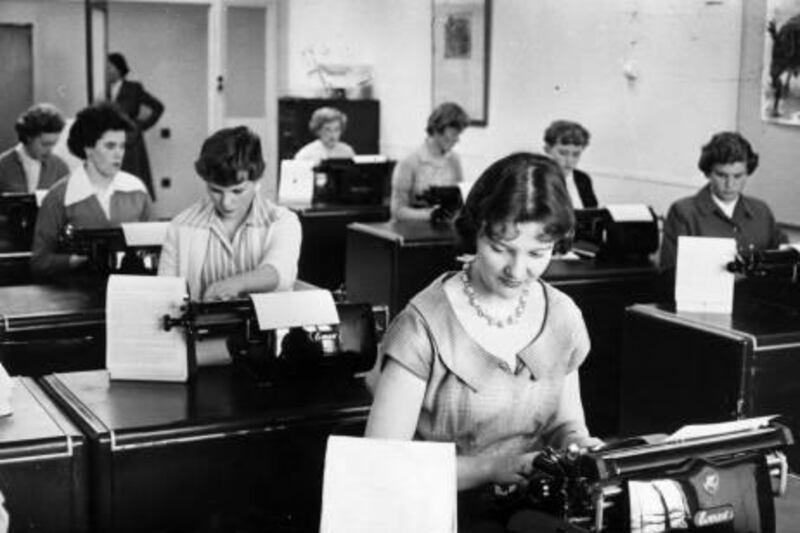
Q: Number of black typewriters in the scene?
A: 8